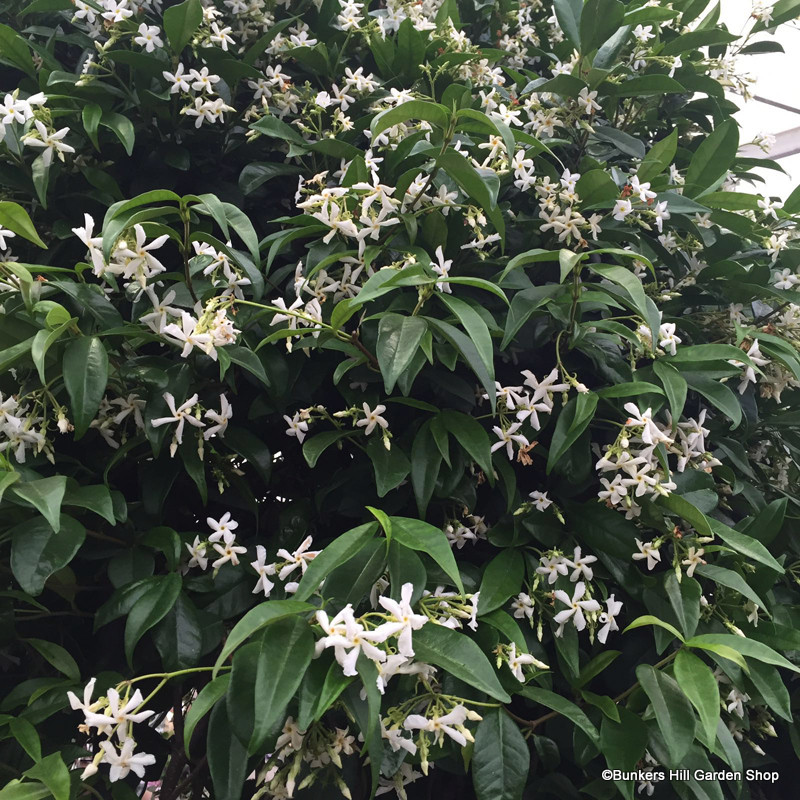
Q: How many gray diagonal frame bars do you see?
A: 2